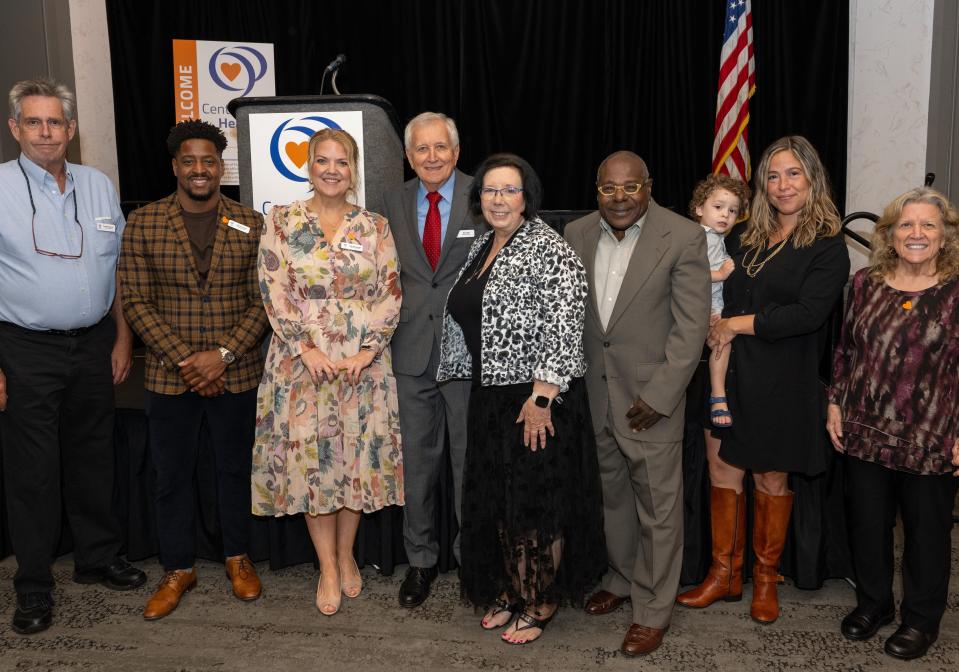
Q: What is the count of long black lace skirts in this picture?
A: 1